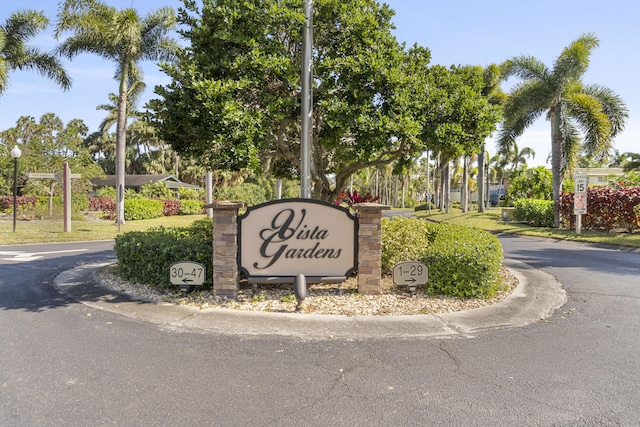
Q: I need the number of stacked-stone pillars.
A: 2